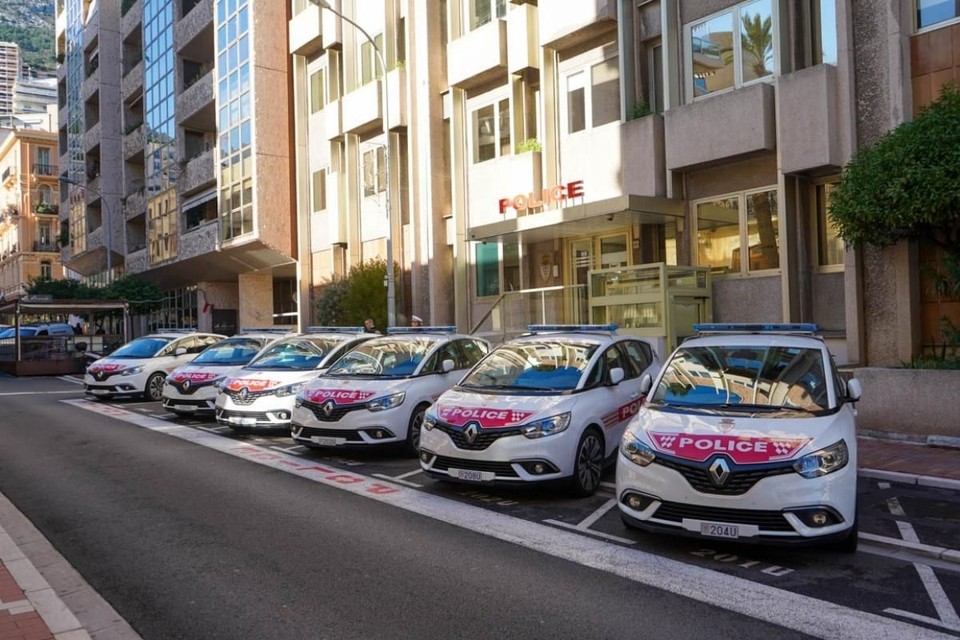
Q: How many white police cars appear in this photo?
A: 6